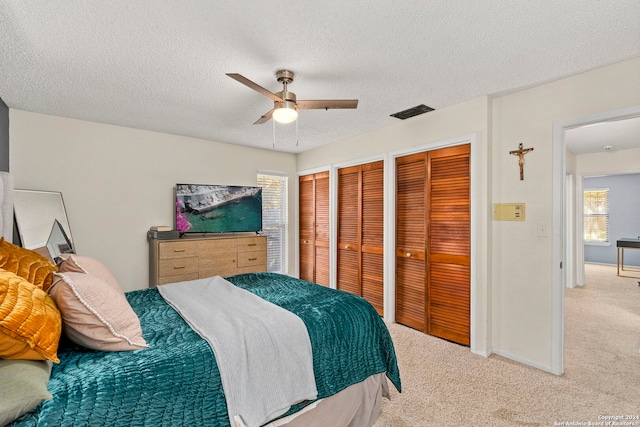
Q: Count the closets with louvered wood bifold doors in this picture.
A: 3